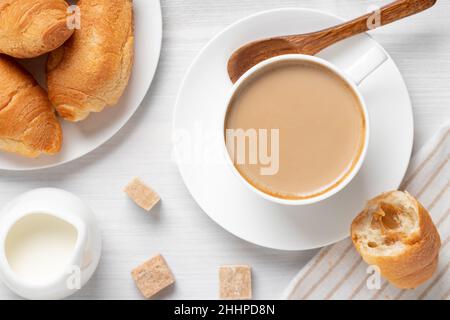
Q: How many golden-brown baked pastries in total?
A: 4